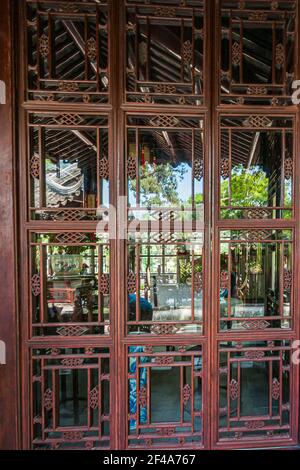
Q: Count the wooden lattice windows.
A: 12